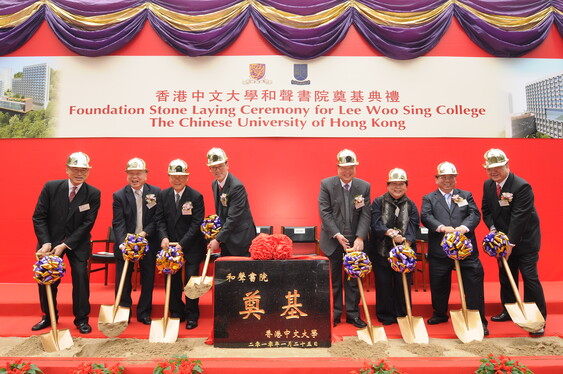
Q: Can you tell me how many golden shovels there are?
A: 8